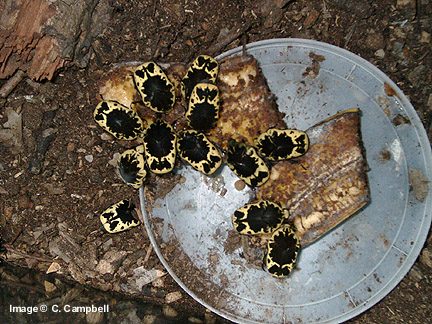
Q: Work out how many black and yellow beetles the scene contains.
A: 12